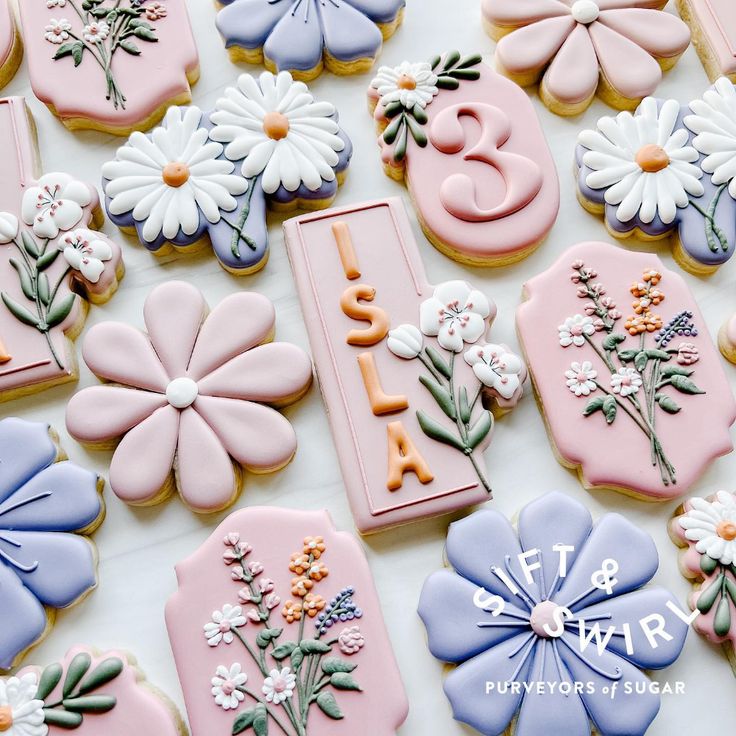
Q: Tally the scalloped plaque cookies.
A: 3